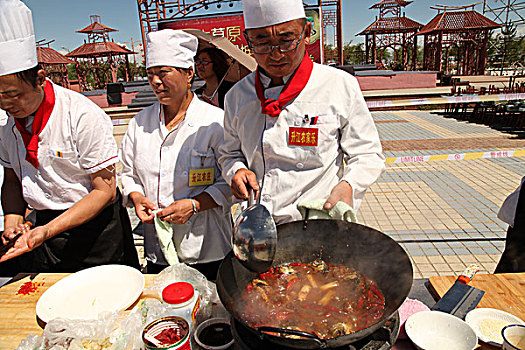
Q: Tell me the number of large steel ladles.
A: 1